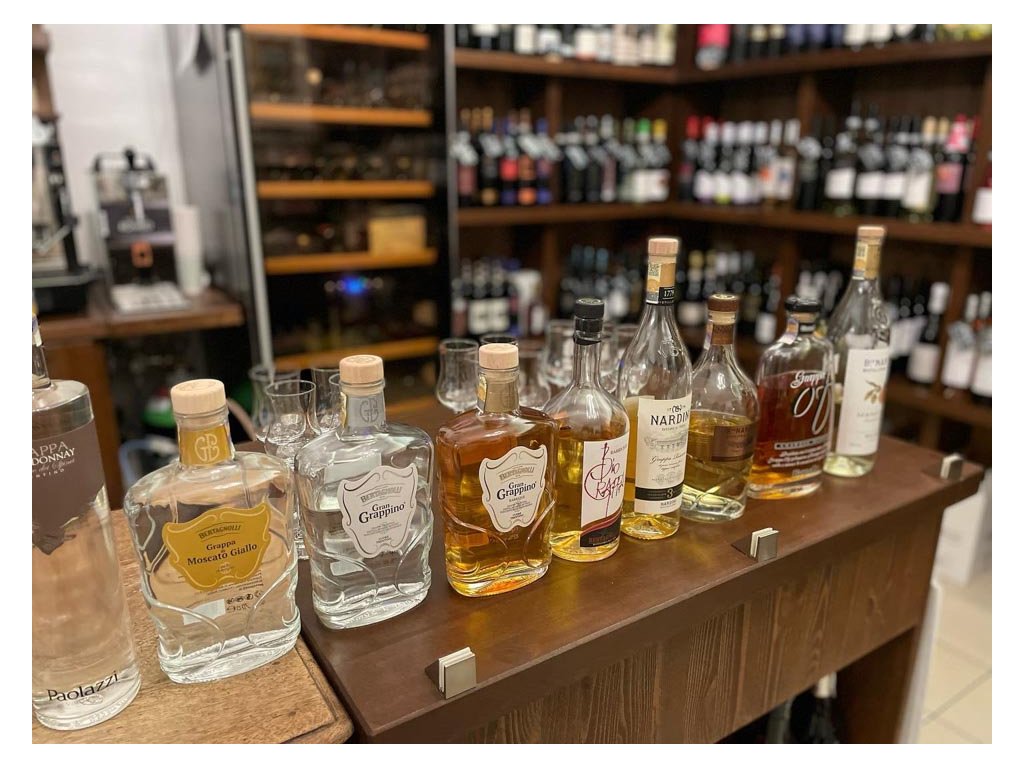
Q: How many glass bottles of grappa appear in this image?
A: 9